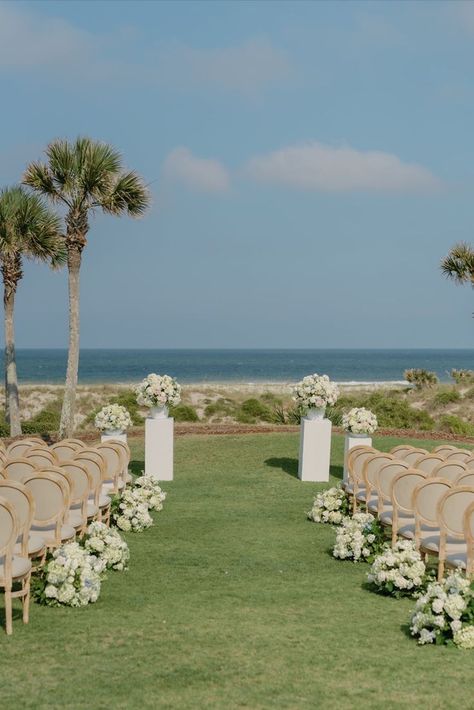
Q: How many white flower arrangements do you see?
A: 12